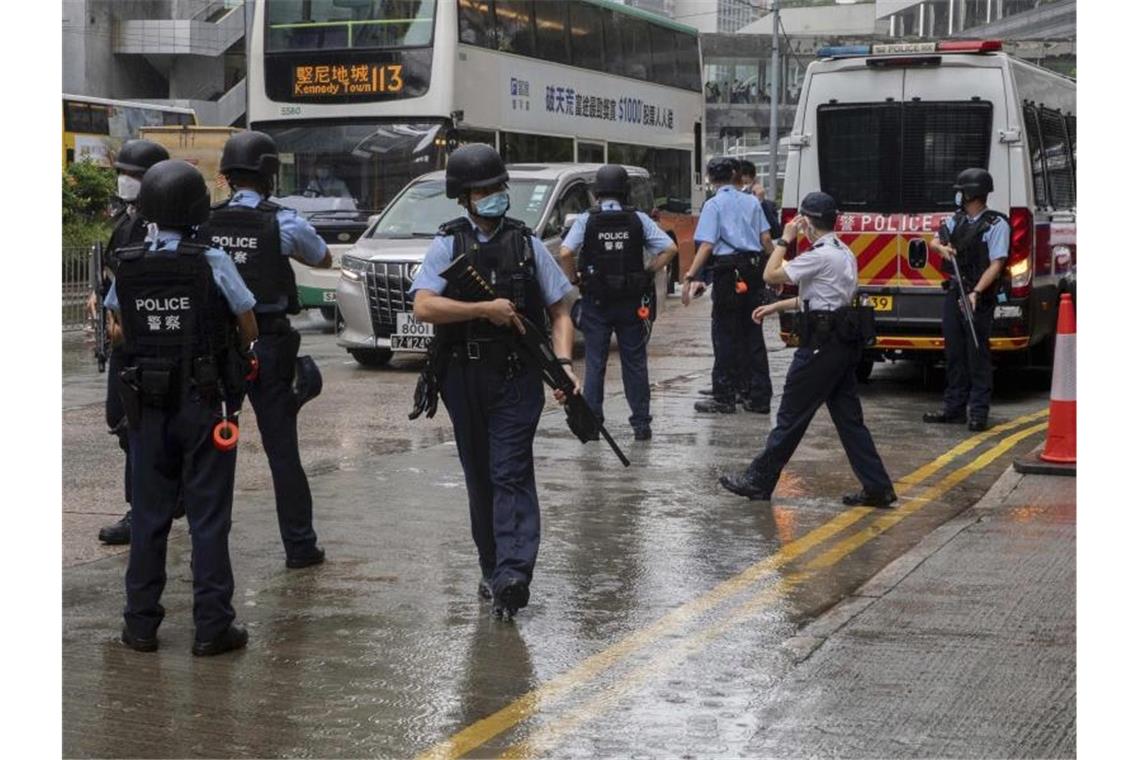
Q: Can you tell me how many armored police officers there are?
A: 6